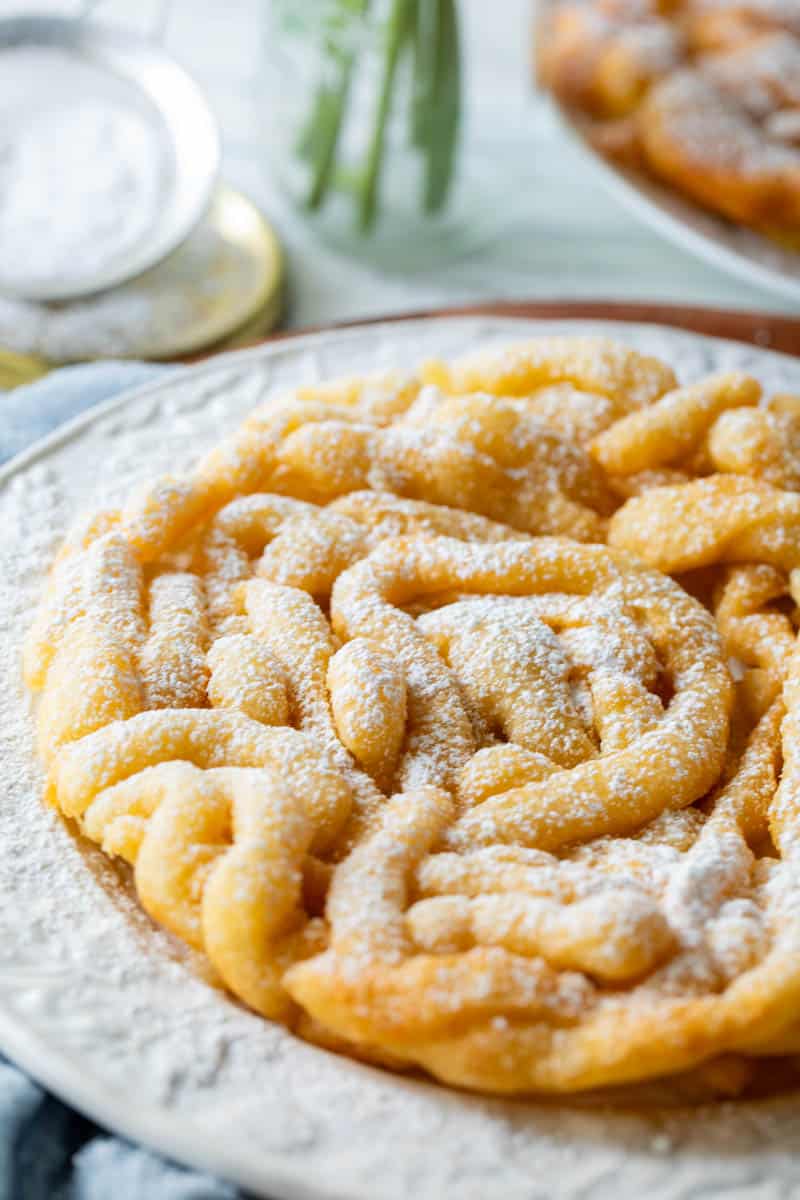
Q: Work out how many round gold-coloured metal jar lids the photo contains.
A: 1